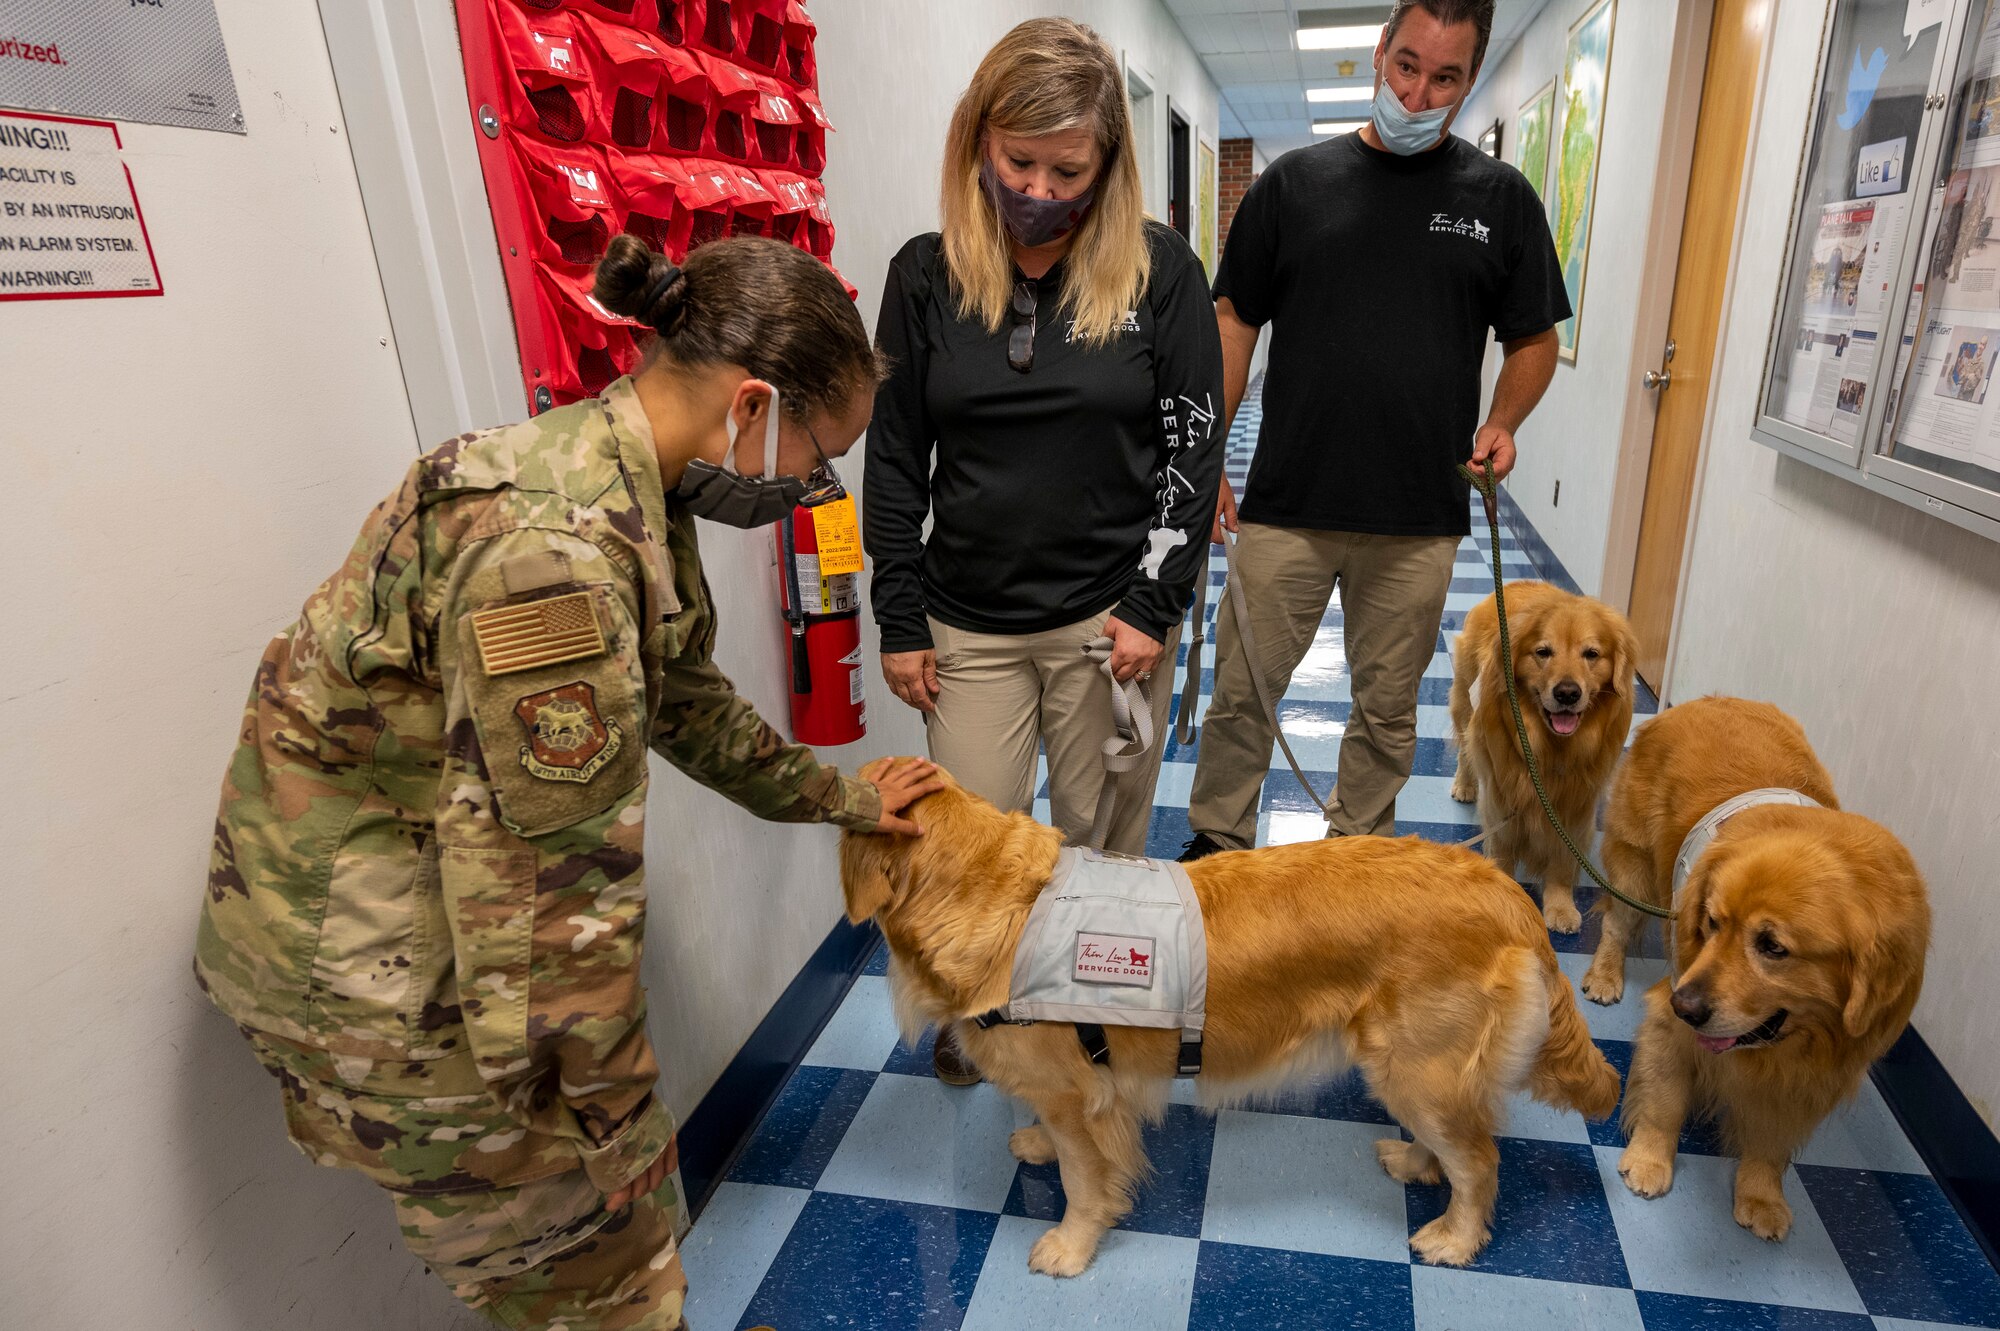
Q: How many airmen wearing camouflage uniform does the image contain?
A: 1